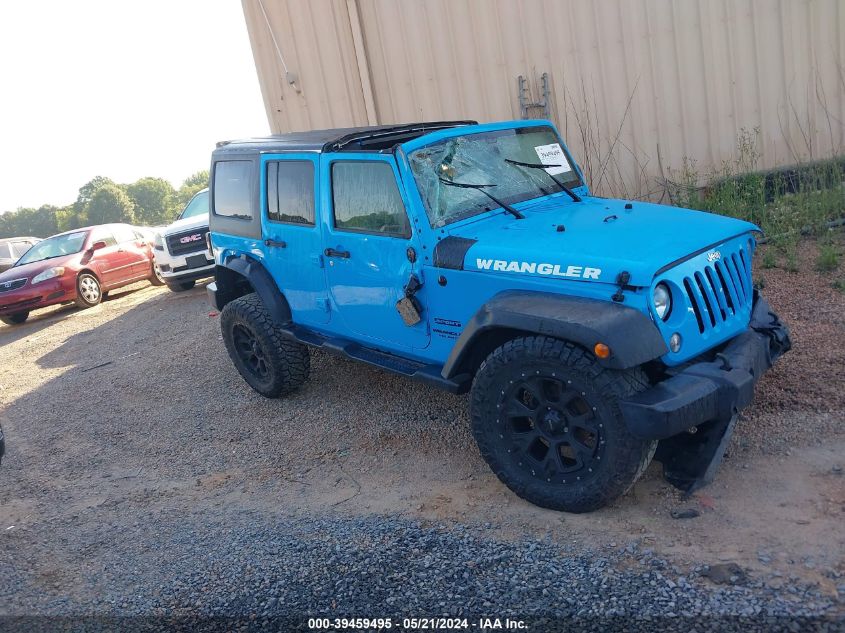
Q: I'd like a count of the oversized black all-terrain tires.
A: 2